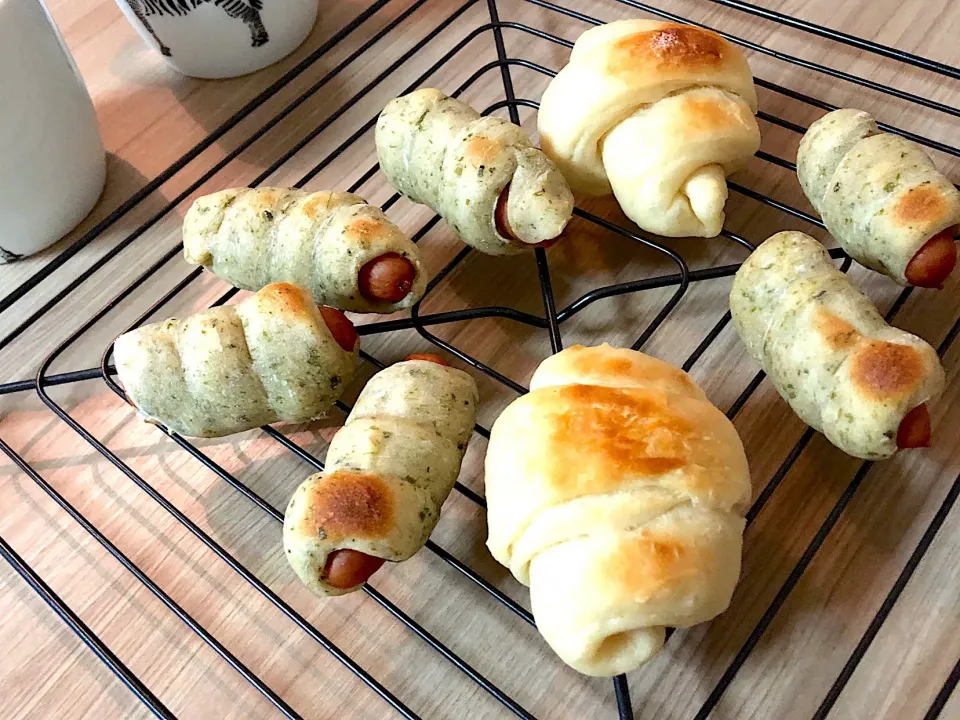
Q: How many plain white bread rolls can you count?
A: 2